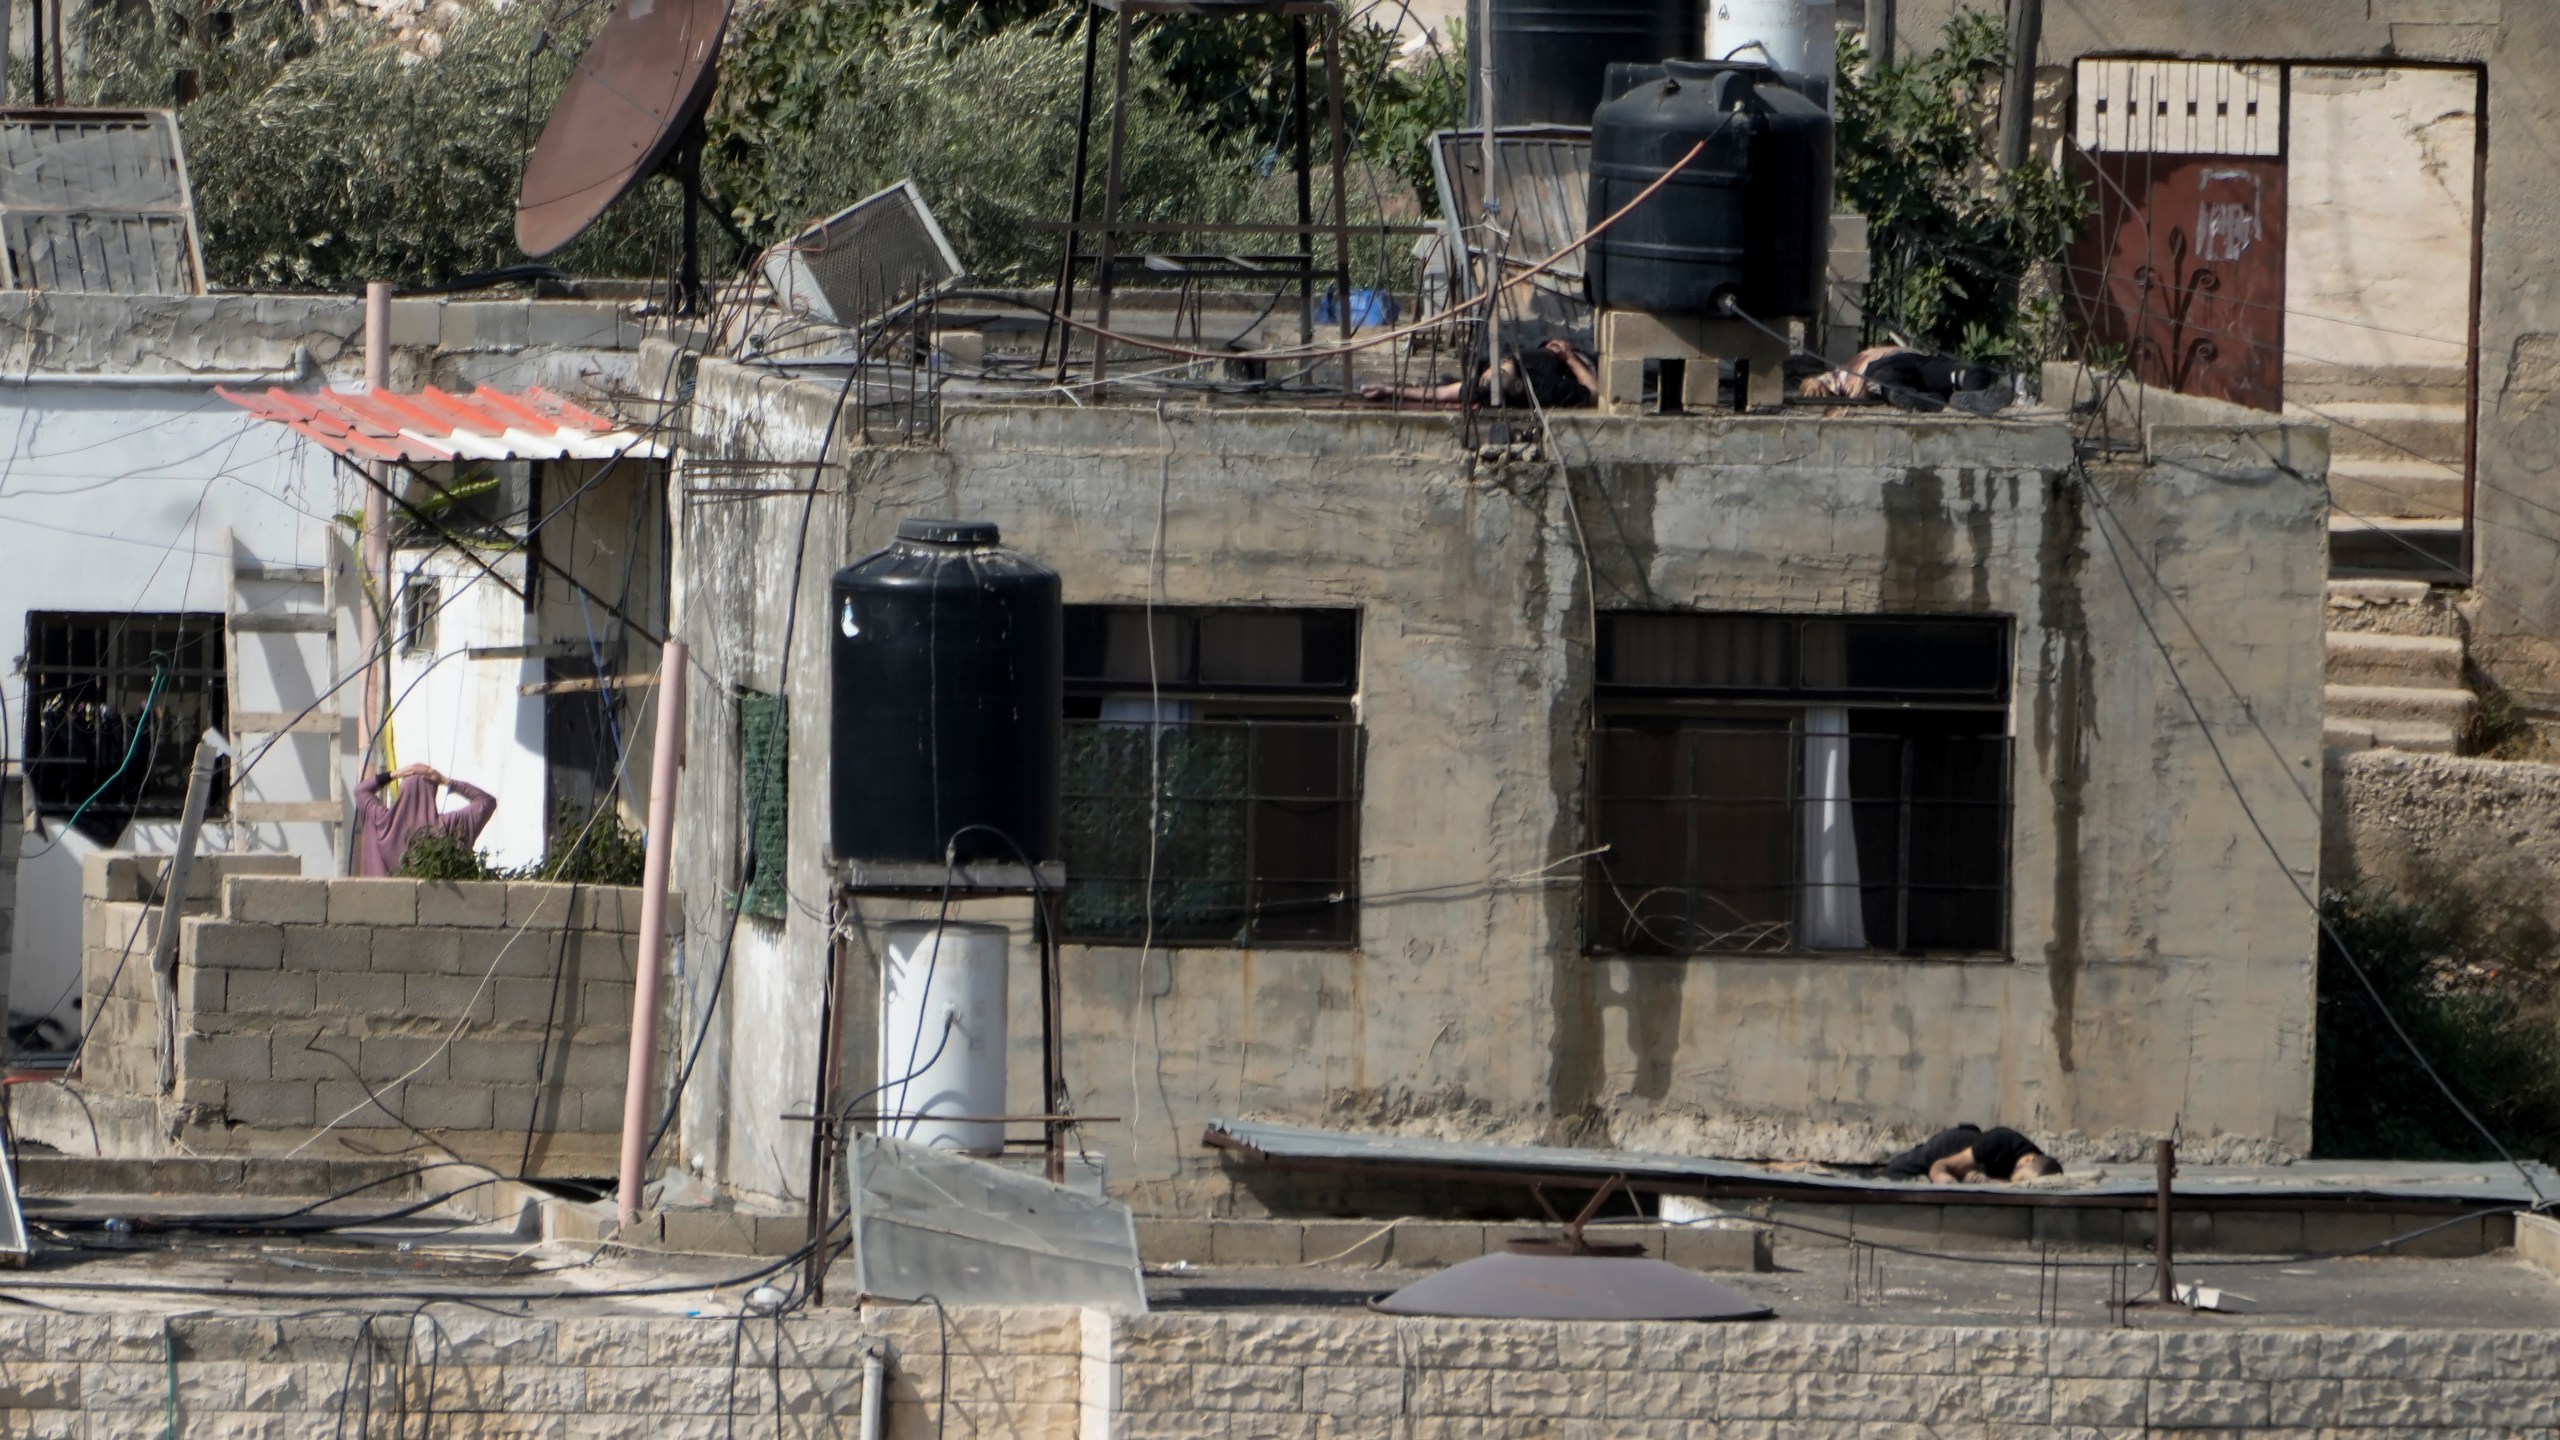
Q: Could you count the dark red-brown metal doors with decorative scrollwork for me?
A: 1